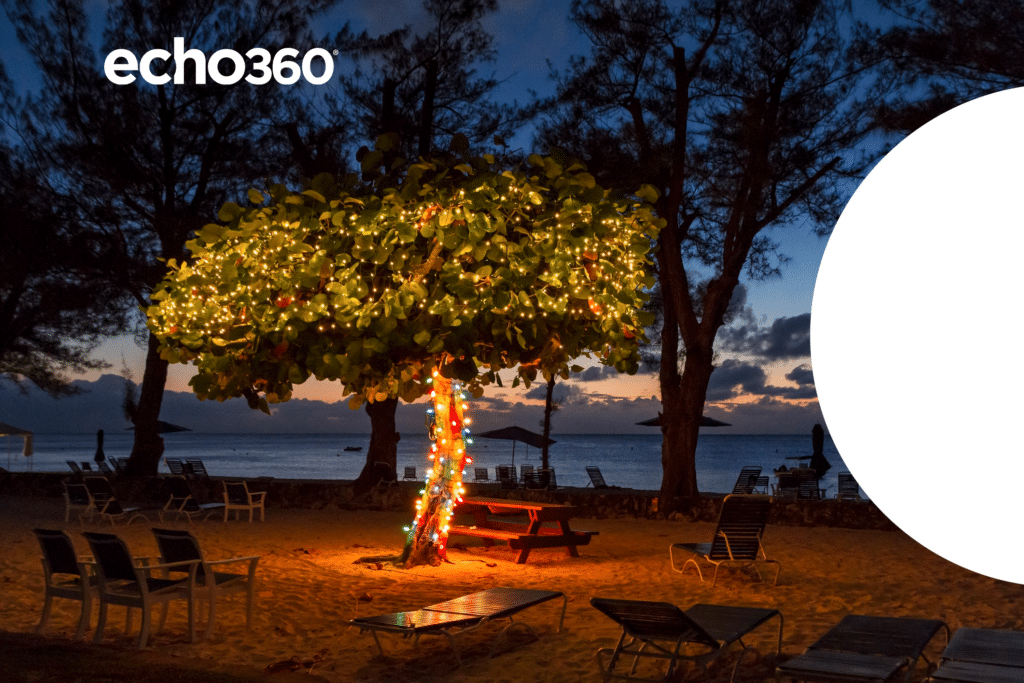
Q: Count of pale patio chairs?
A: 5